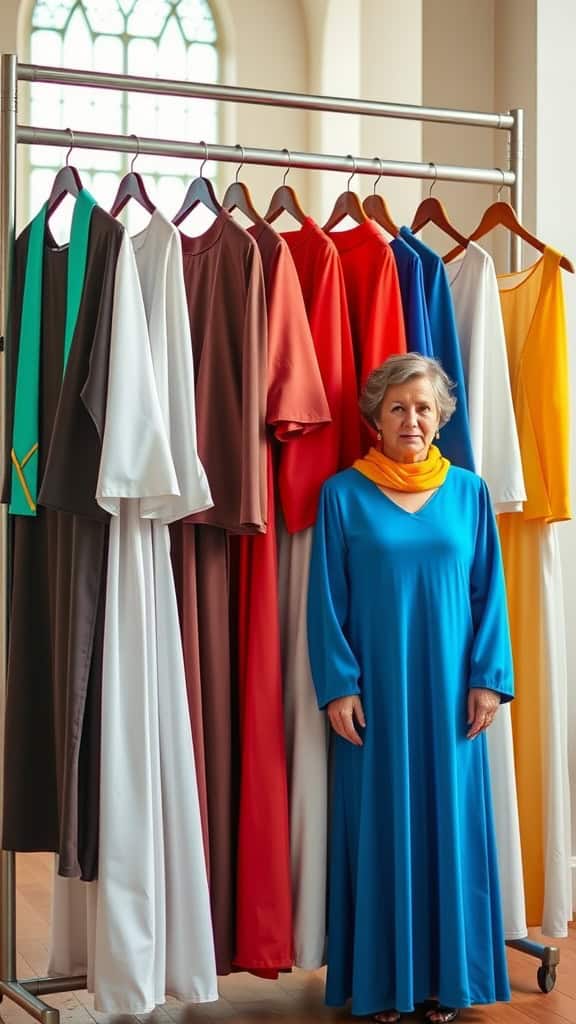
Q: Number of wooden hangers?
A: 9